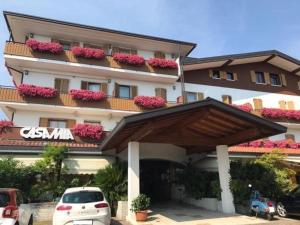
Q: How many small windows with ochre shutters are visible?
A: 4